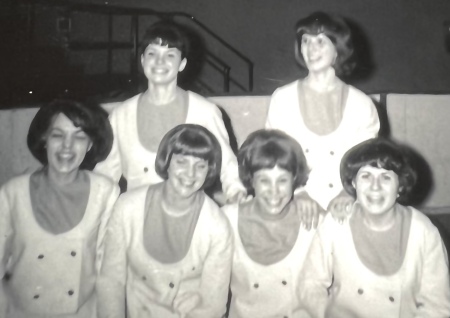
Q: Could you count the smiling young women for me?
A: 6